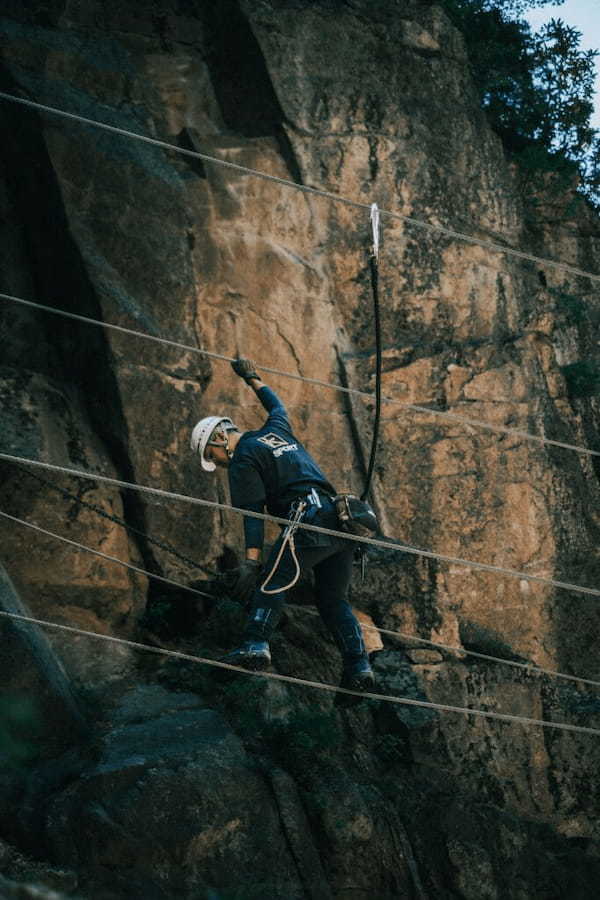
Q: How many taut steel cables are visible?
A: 5